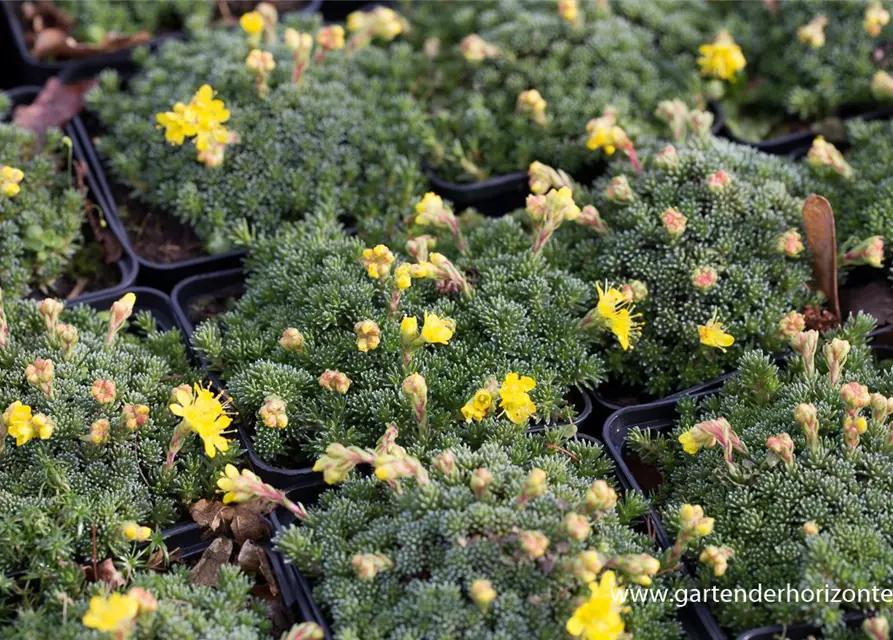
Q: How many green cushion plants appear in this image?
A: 12